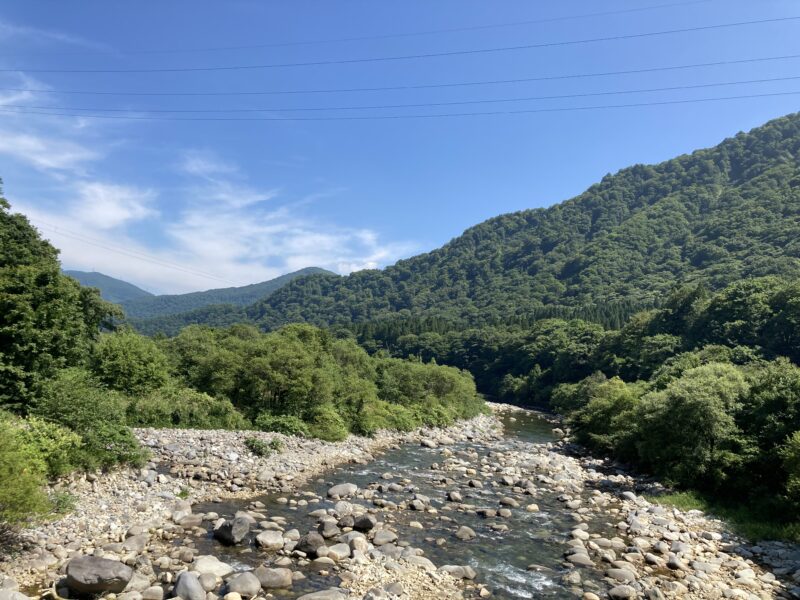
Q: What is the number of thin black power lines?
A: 5